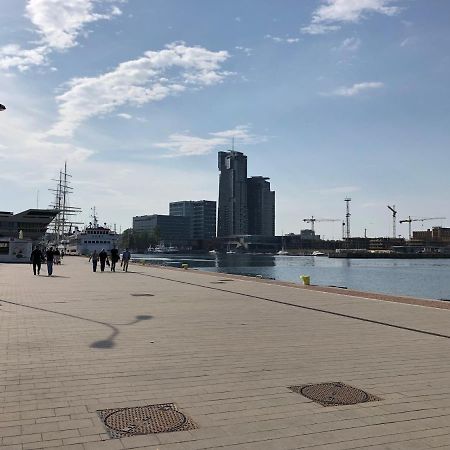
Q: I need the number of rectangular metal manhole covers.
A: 2